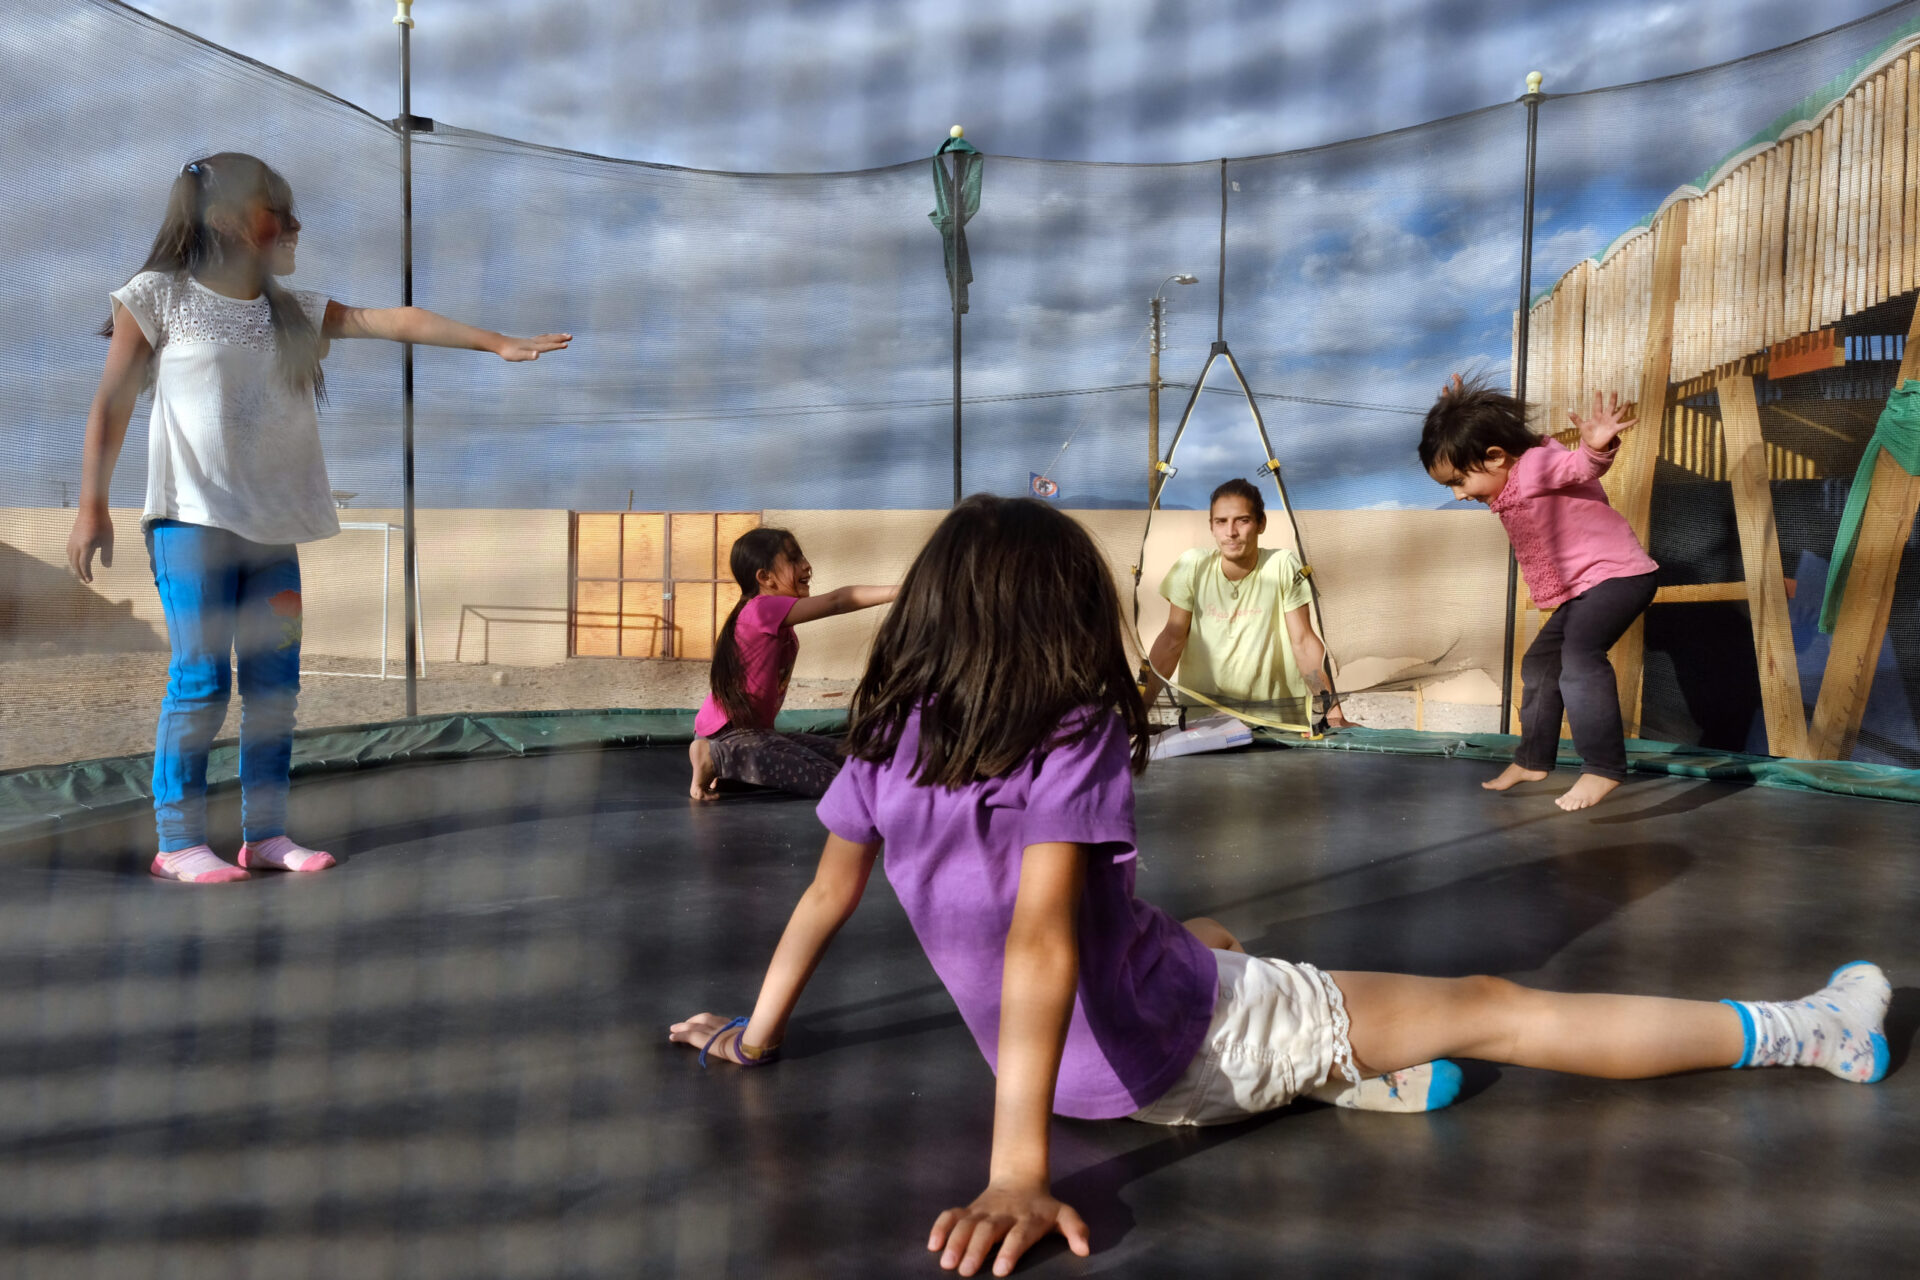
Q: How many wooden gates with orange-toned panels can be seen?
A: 1